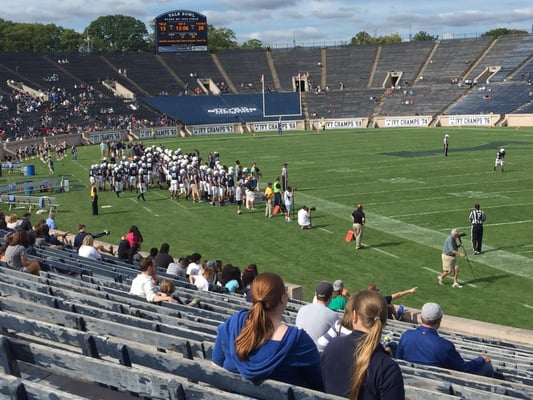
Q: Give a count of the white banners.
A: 7